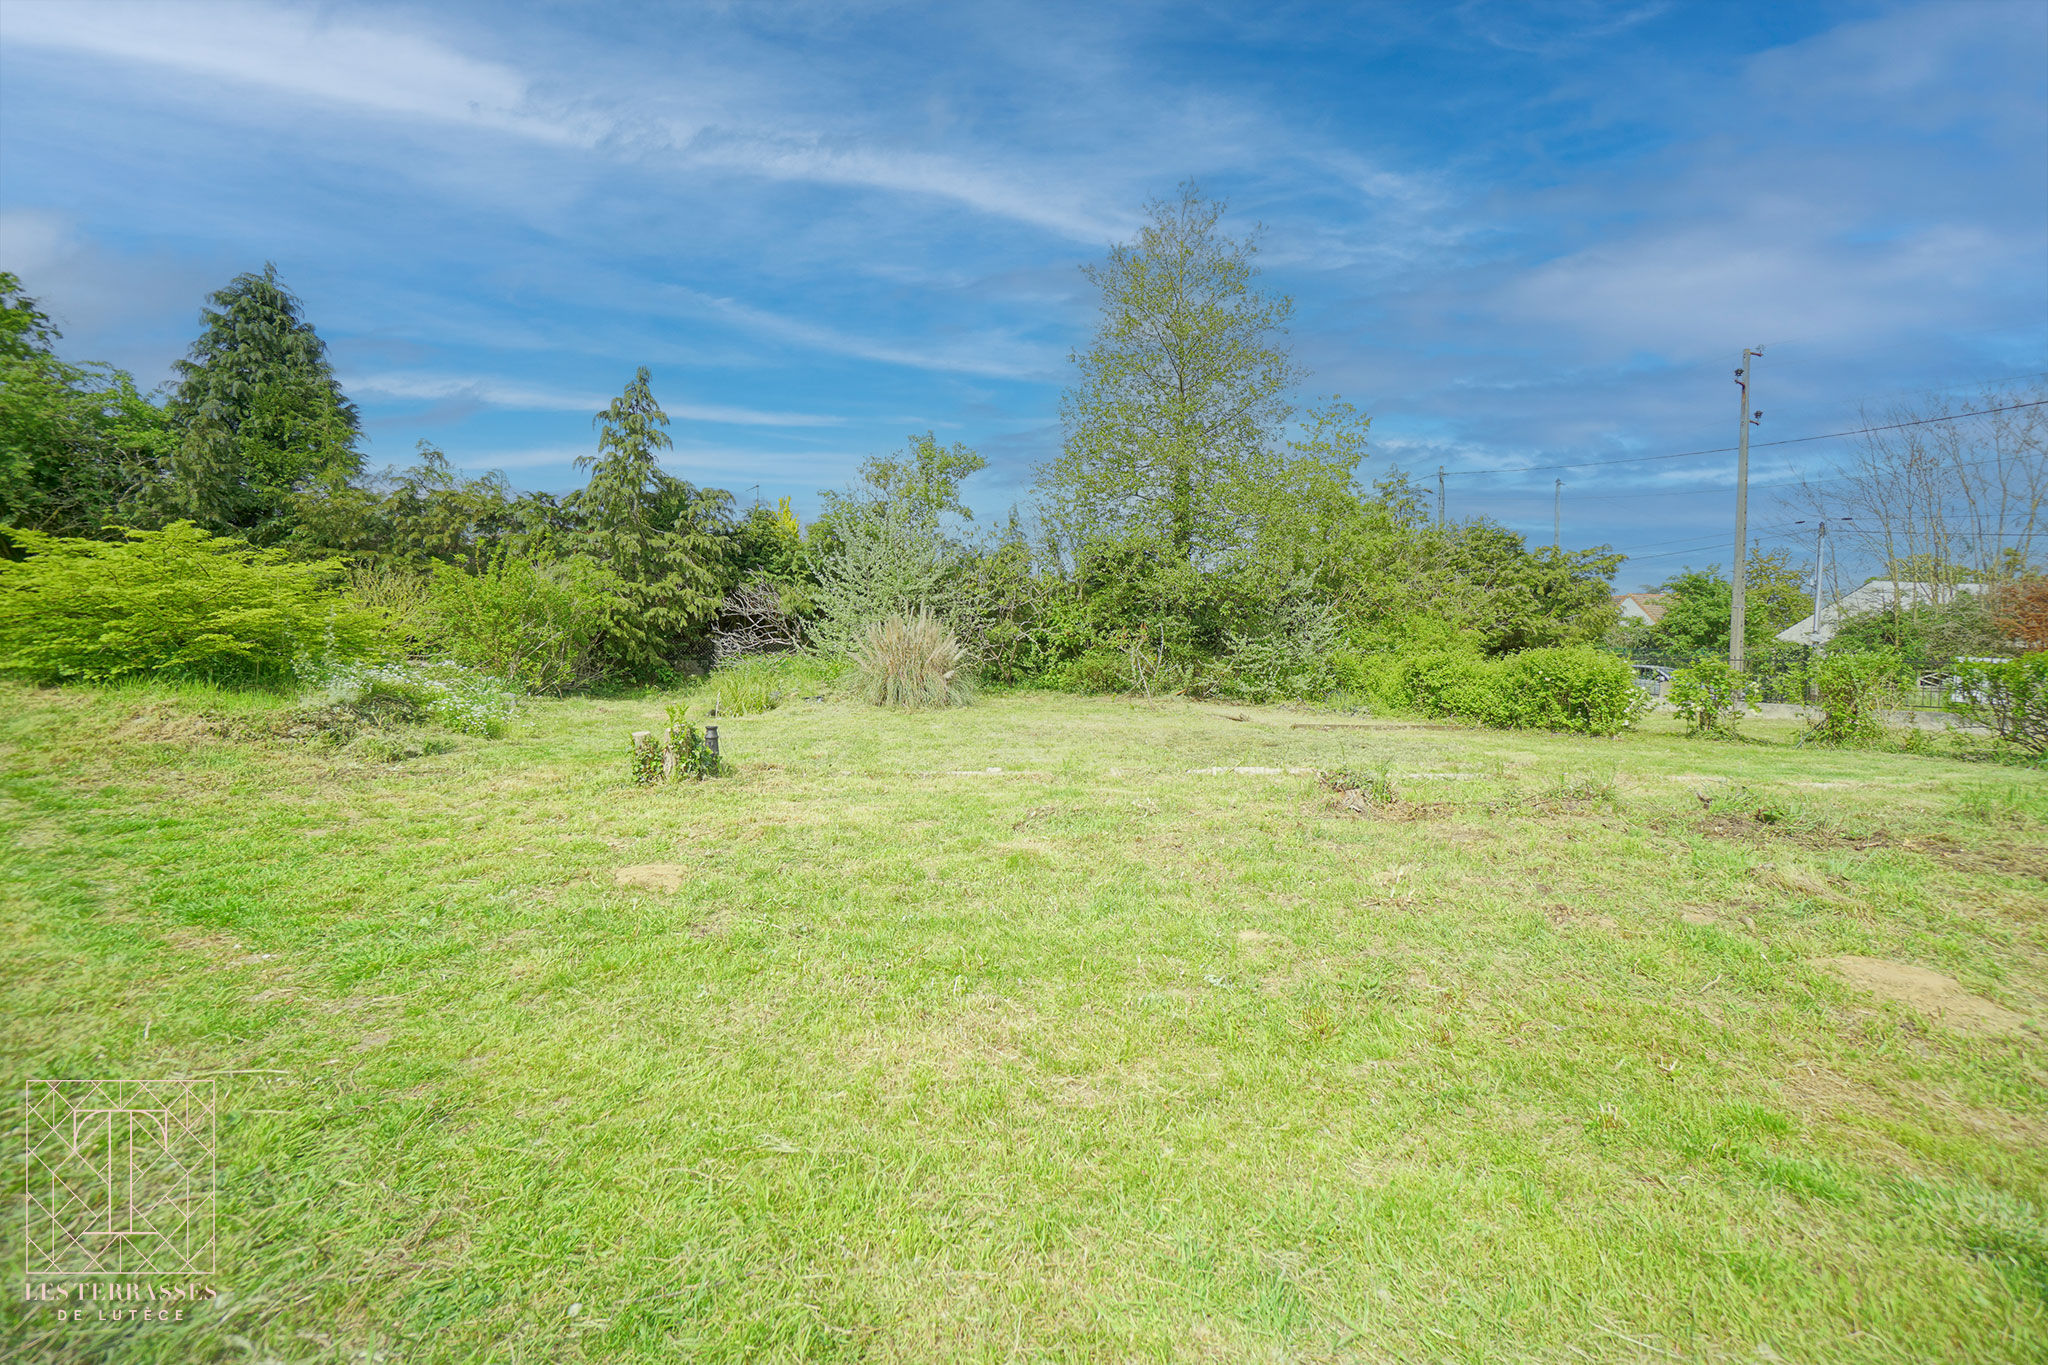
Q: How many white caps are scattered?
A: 0